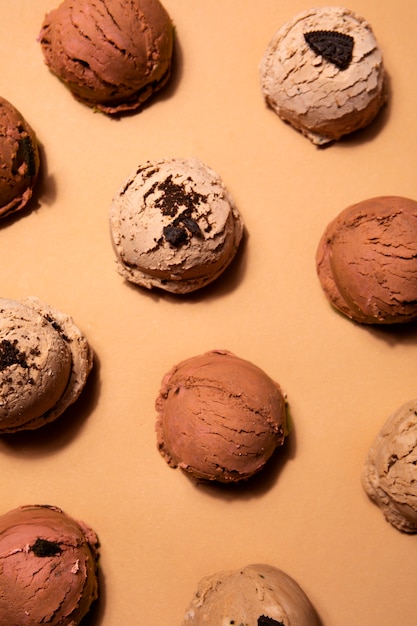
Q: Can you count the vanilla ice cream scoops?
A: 5